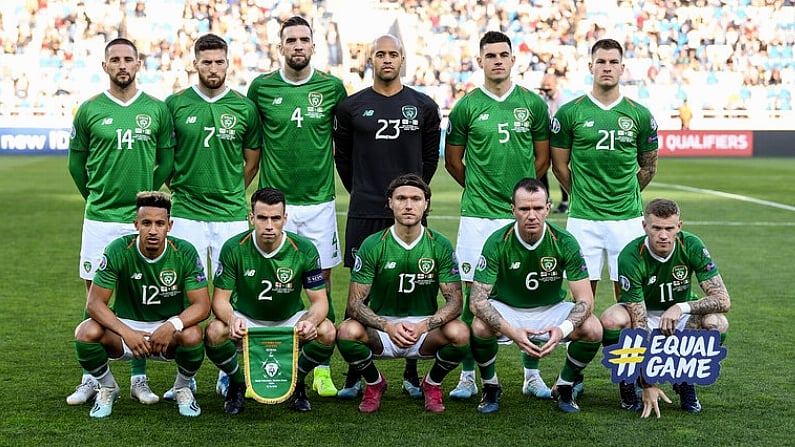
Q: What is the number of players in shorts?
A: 11